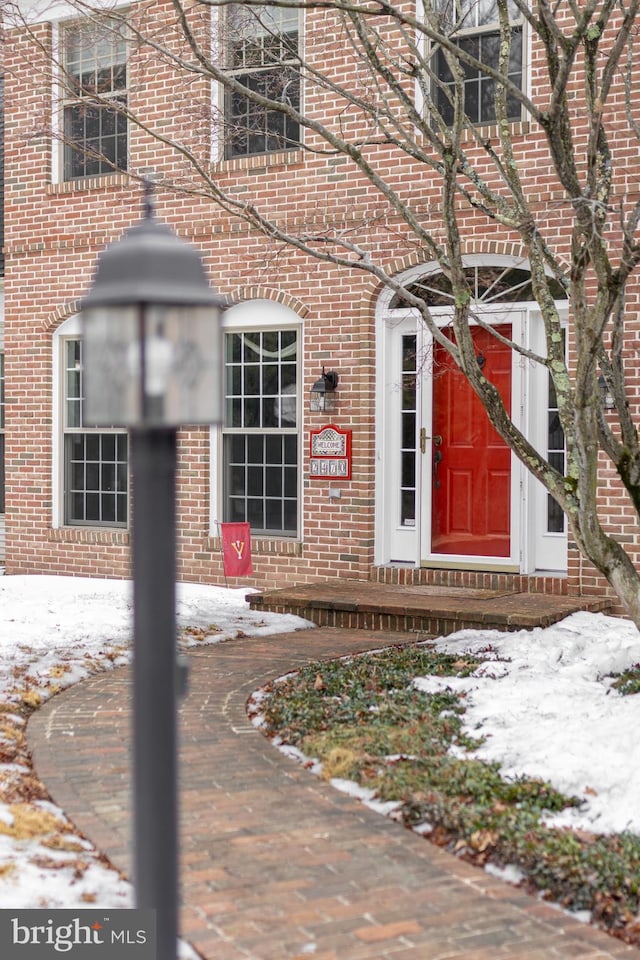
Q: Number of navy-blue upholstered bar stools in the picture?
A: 0